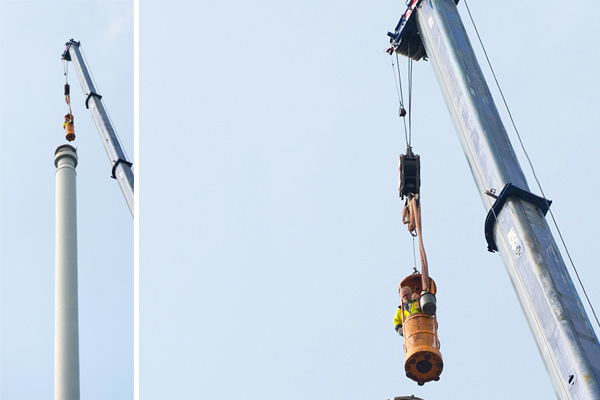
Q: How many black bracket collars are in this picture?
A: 3